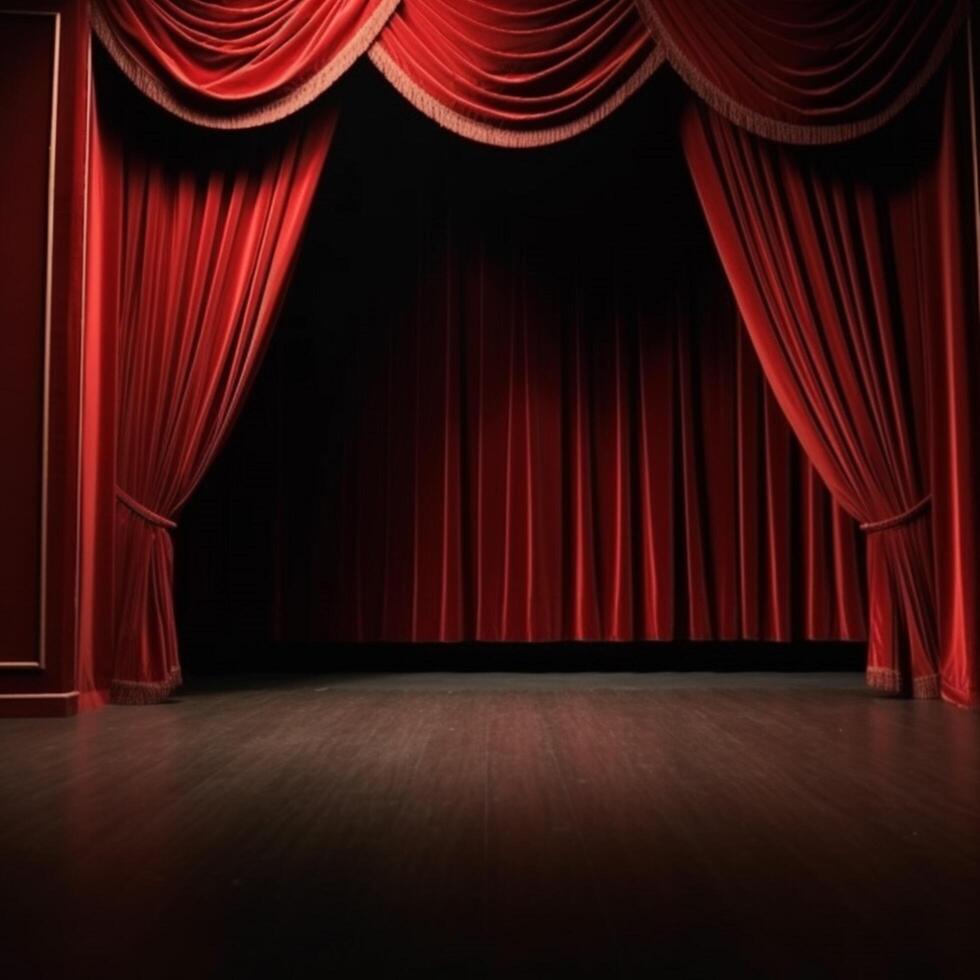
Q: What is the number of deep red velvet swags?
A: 3